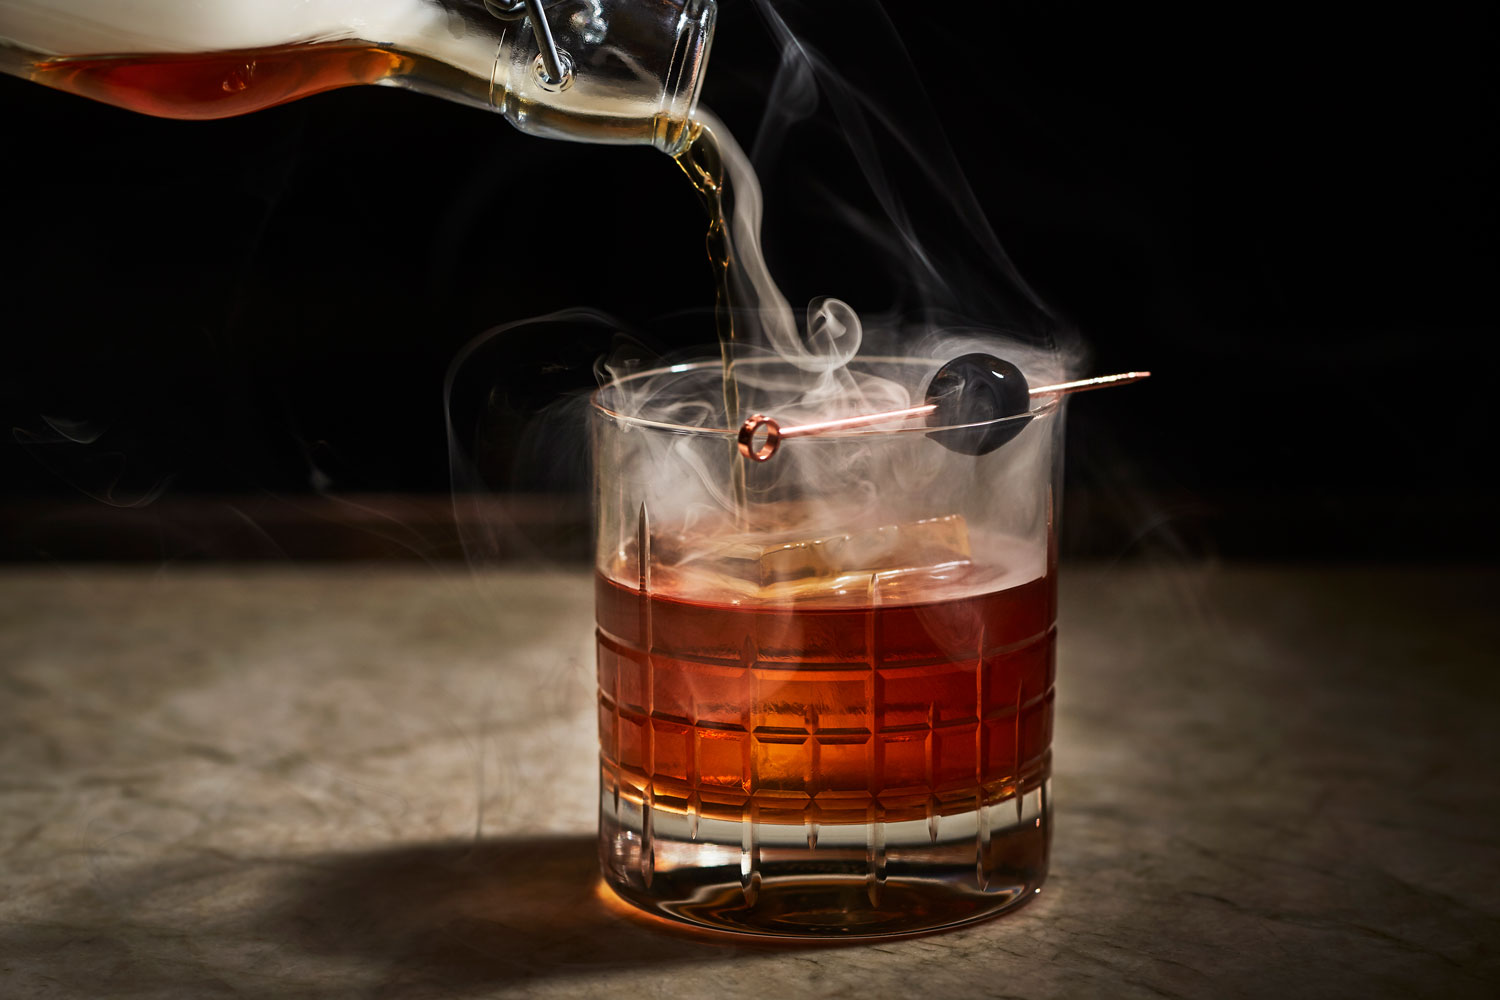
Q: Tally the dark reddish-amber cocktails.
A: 1